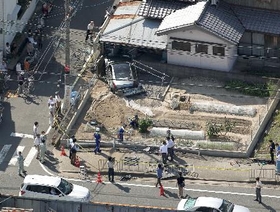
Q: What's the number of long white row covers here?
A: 3